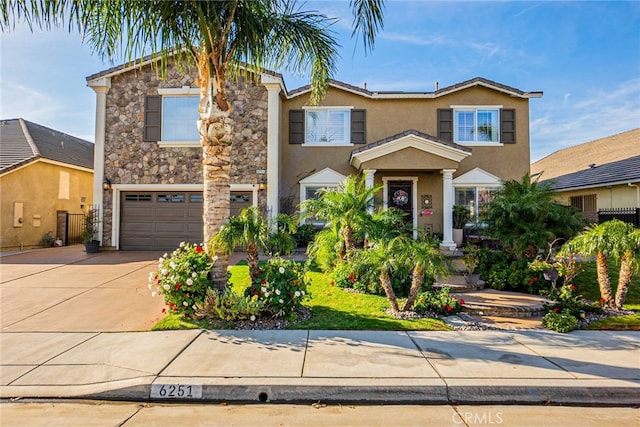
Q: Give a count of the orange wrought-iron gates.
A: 0